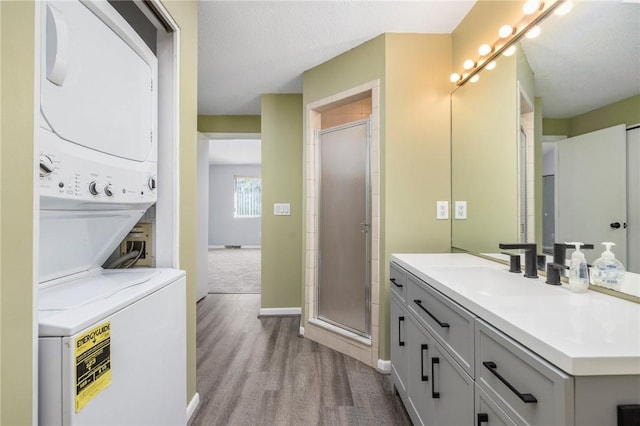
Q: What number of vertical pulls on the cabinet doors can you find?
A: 4